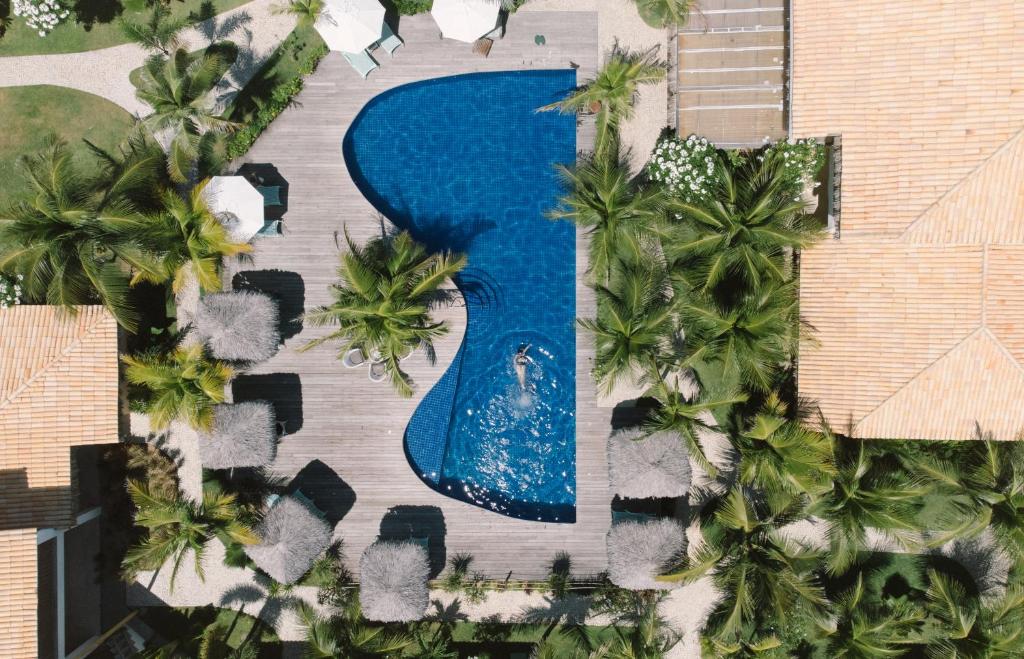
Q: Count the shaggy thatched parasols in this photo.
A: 6